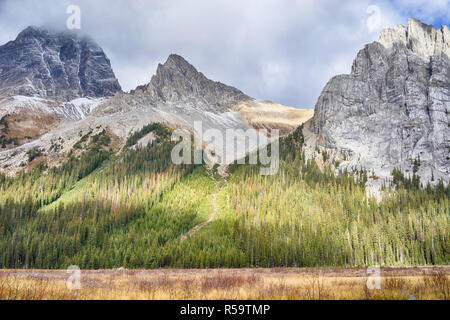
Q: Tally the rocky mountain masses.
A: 3